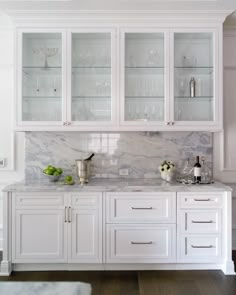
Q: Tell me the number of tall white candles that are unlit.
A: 0